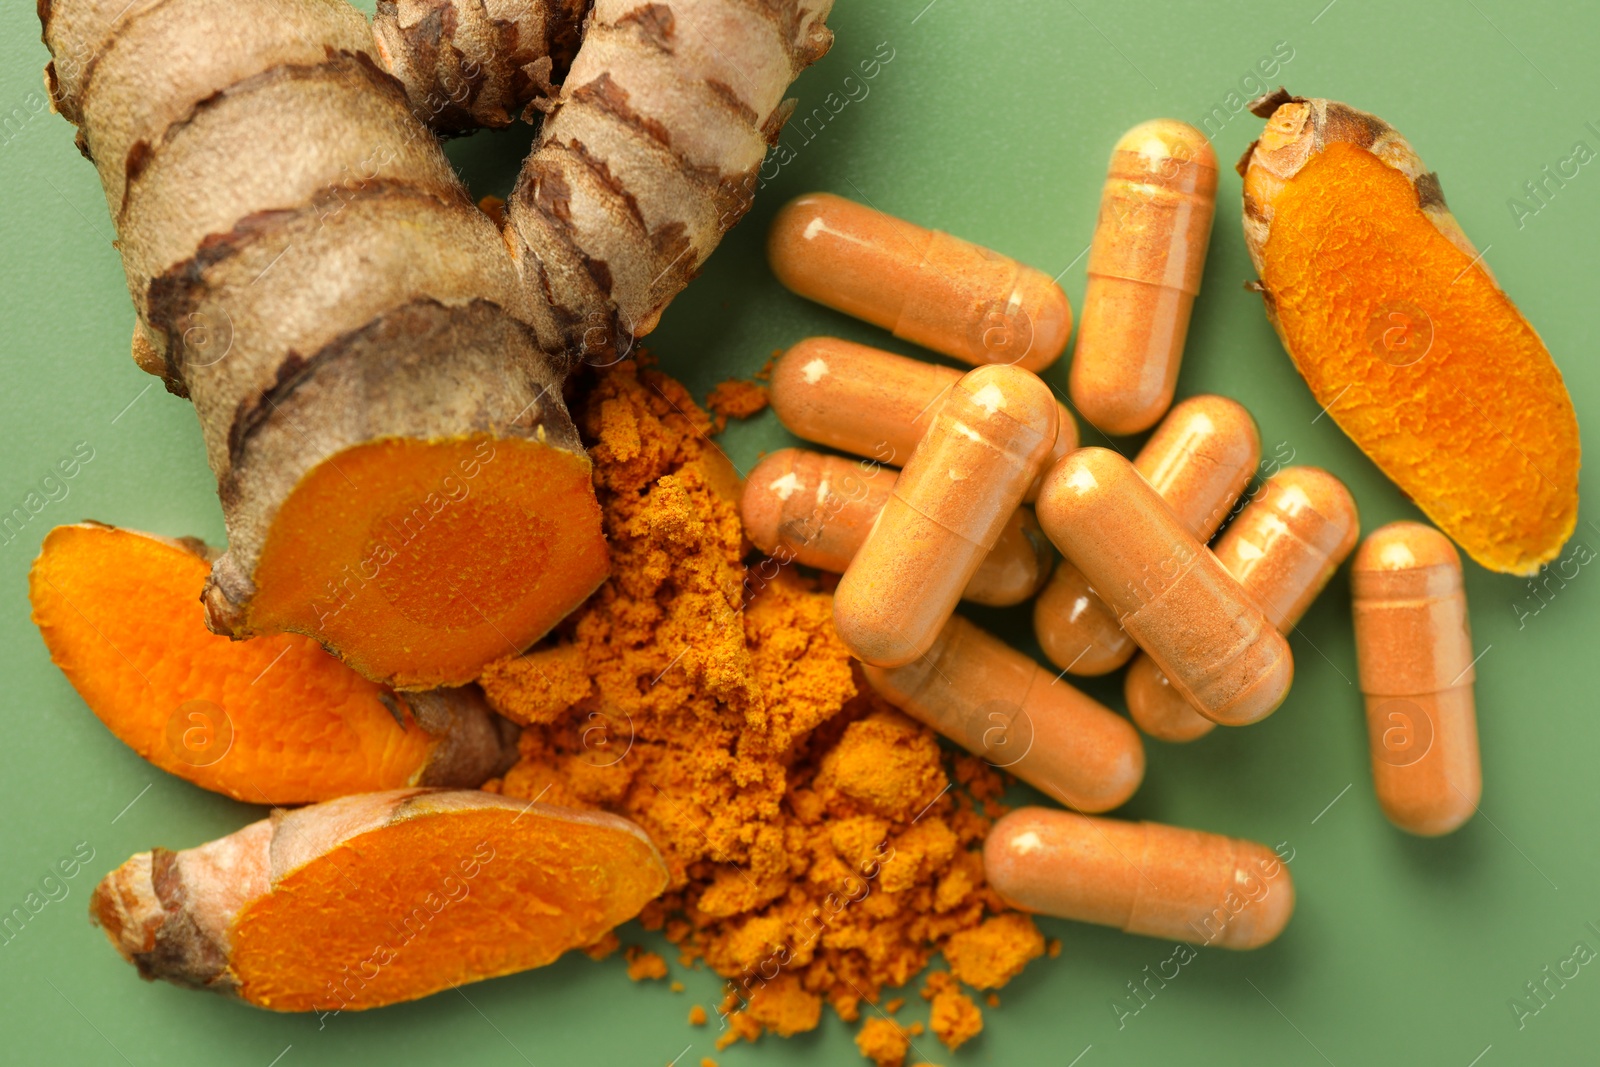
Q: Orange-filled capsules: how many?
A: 11